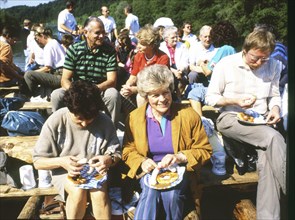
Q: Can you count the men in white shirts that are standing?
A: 3